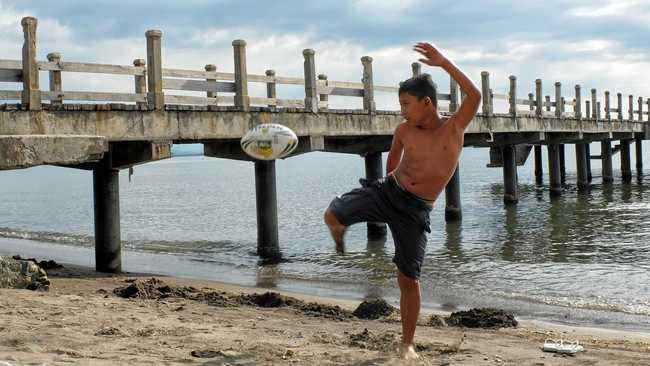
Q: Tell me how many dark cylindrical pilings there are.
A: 13